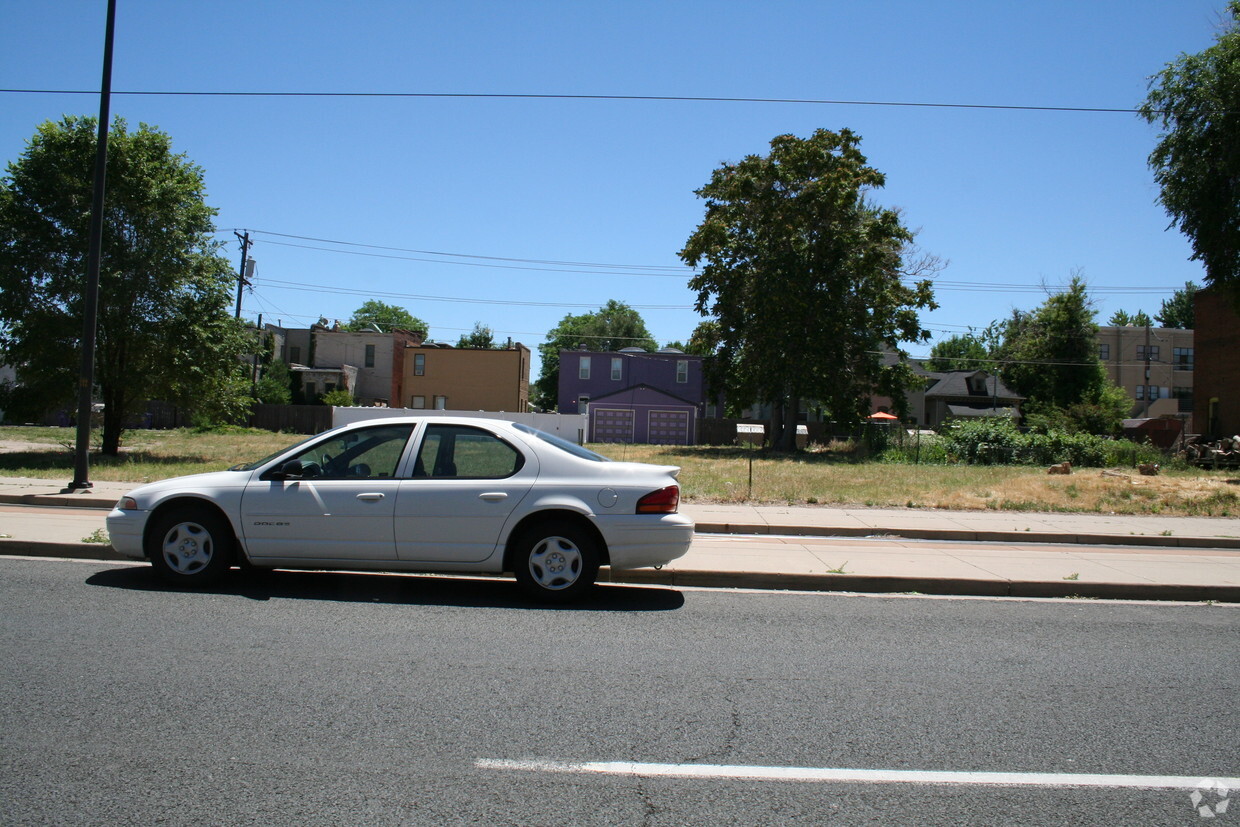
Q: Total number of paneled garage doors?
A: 2